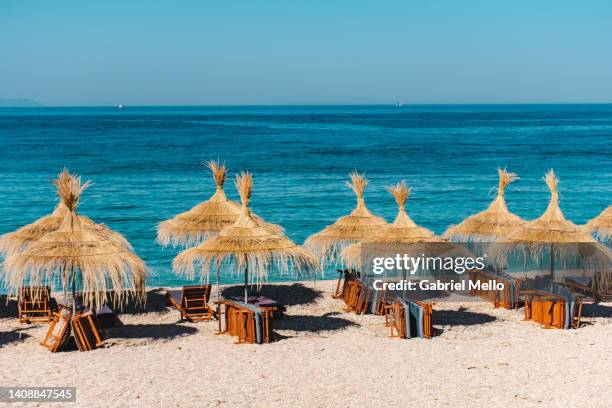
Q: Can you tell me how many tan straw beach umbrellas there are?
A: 9